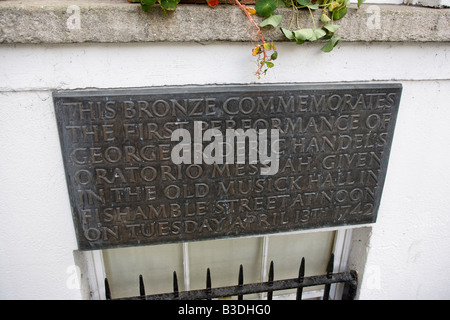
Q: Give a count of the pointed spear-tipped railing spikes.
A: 8